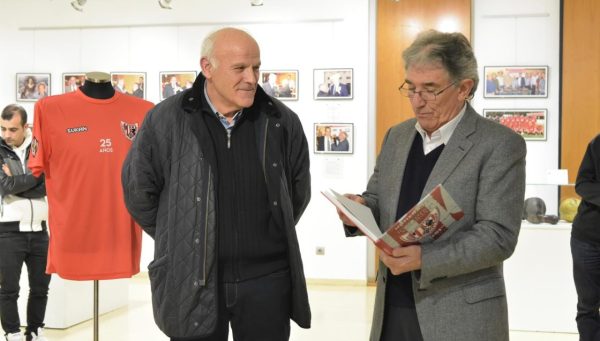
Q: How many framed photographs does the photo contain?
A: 9